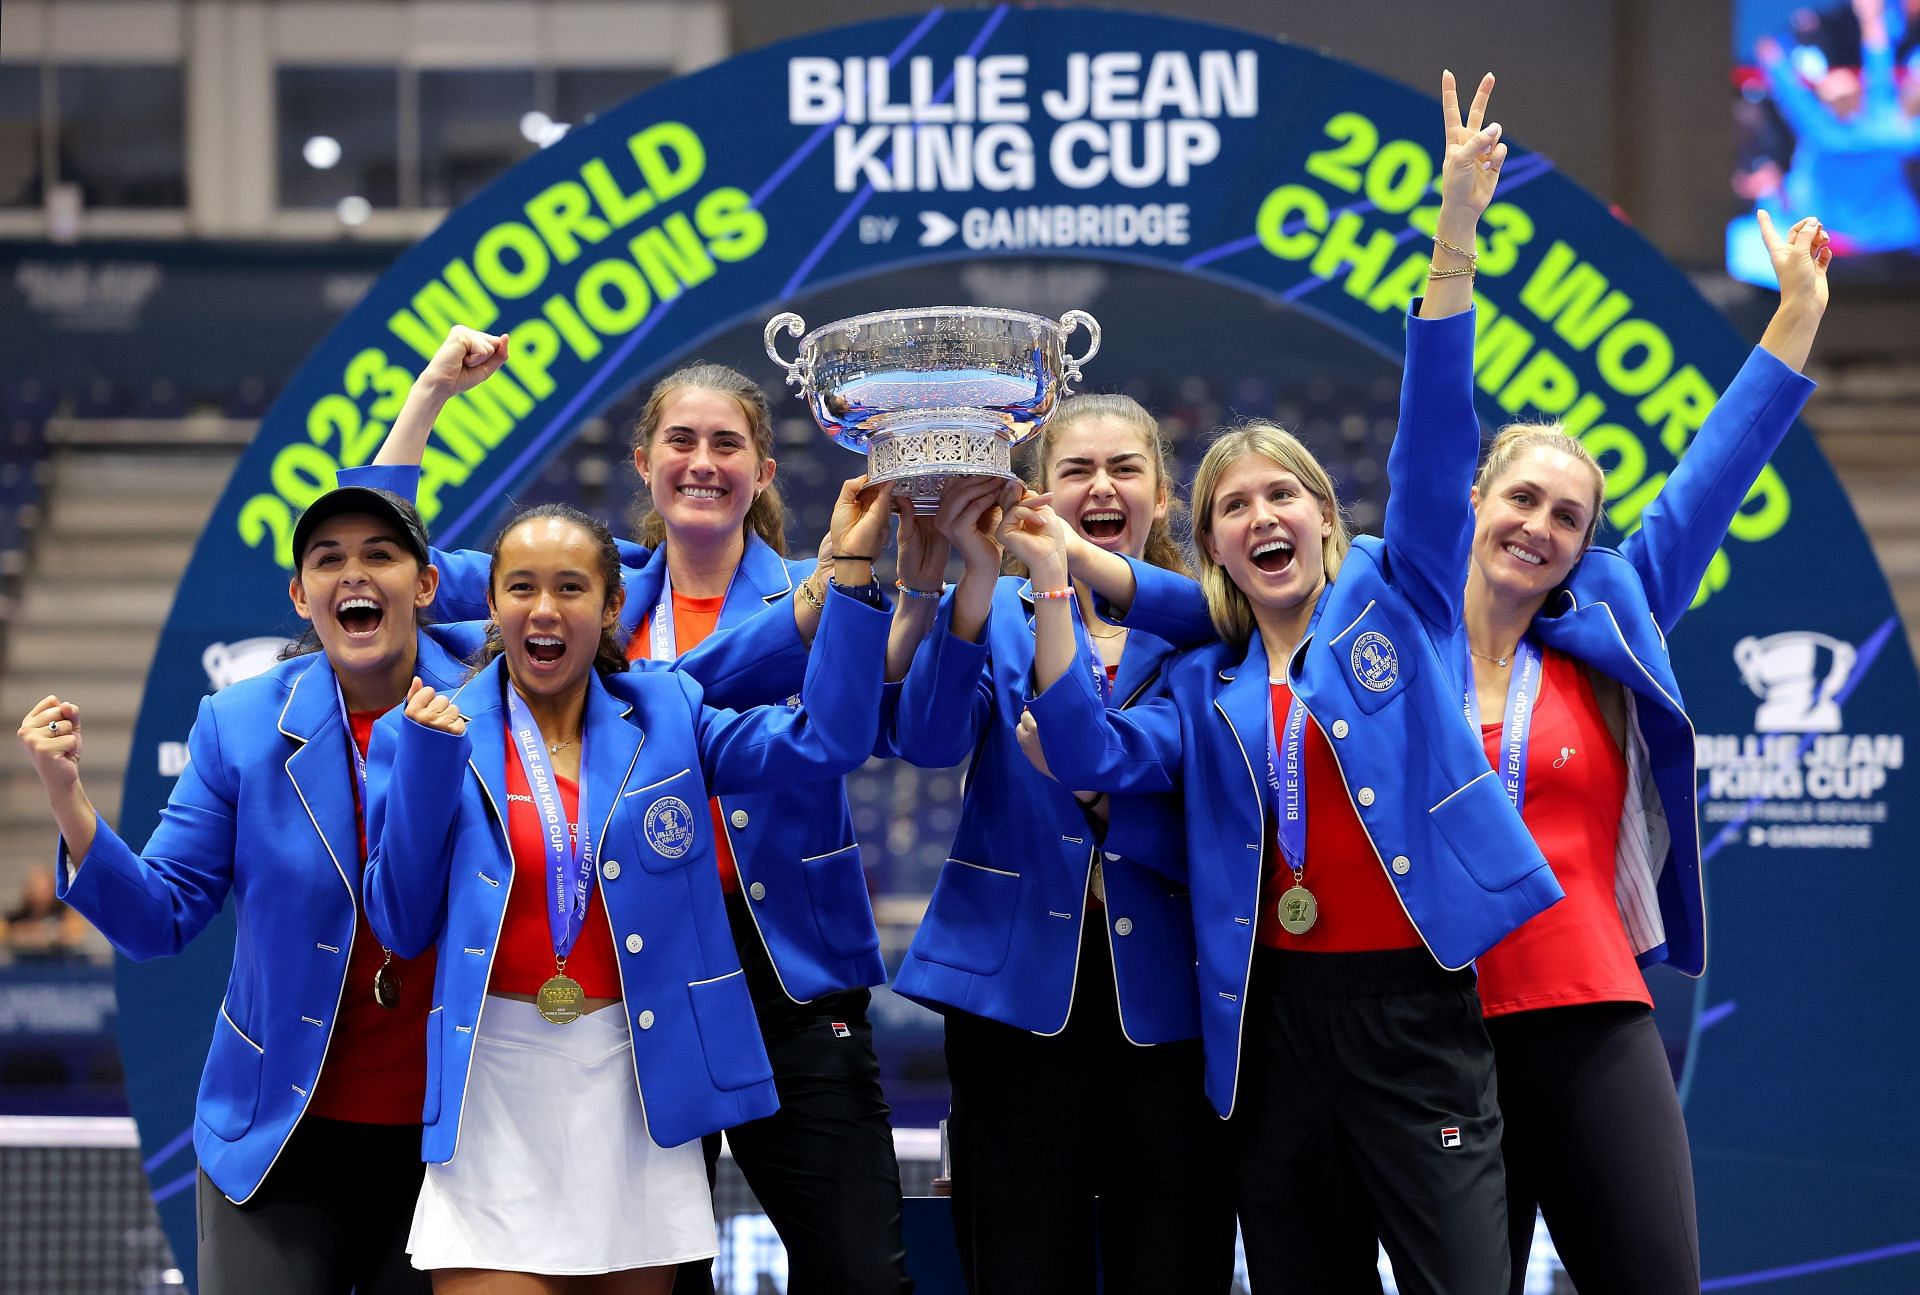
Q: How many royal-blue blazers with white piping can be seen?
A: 6